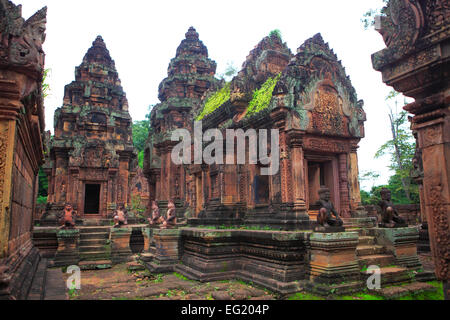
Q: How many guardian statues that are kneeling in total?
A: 6